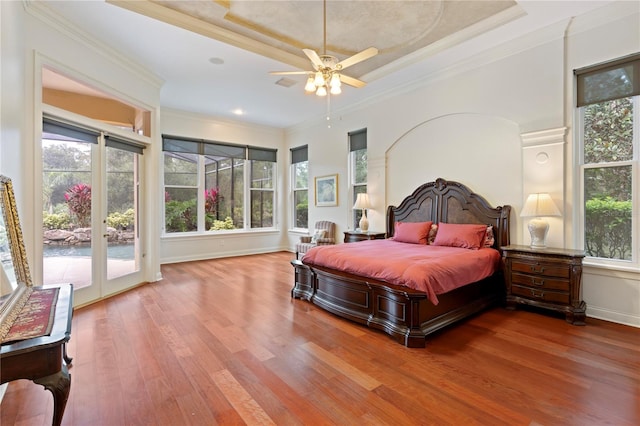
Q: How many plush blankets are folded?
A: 0